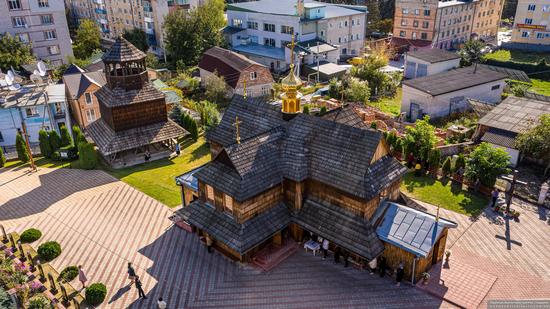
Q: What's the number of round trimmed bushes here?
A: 4